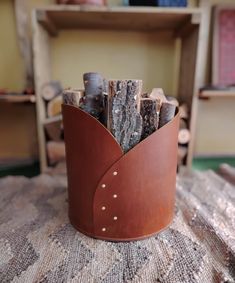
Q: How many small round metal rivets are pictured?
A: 6